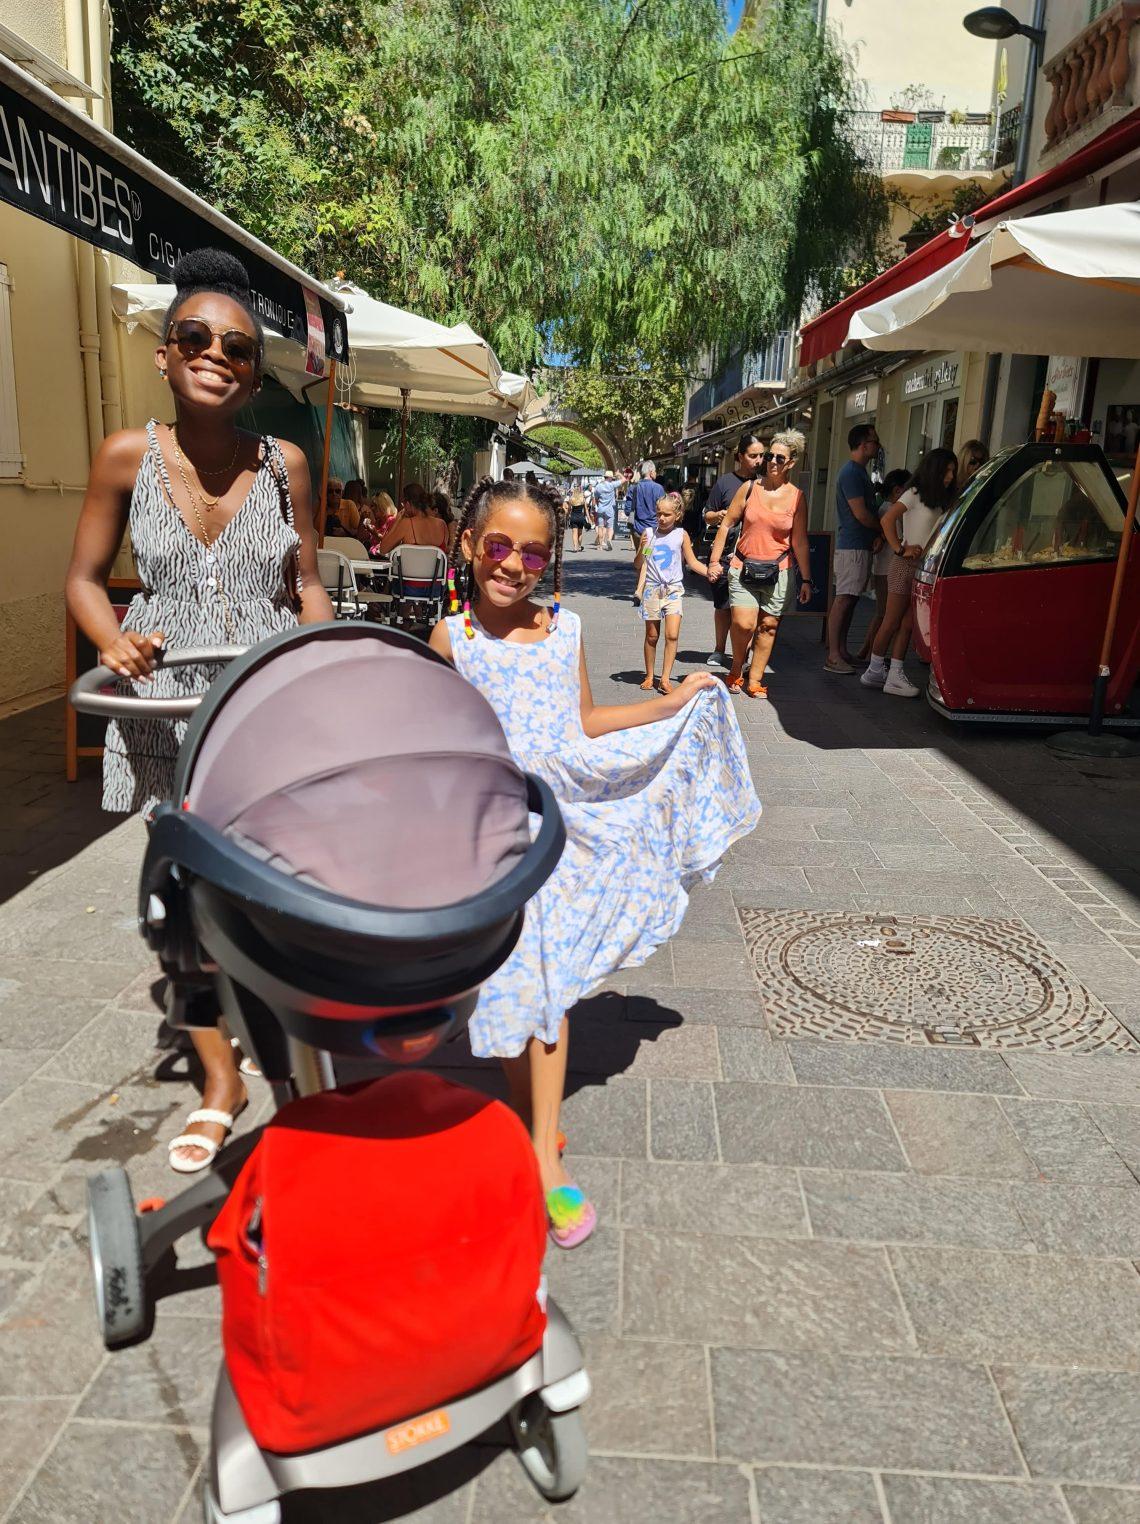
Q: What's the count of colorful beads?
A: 12